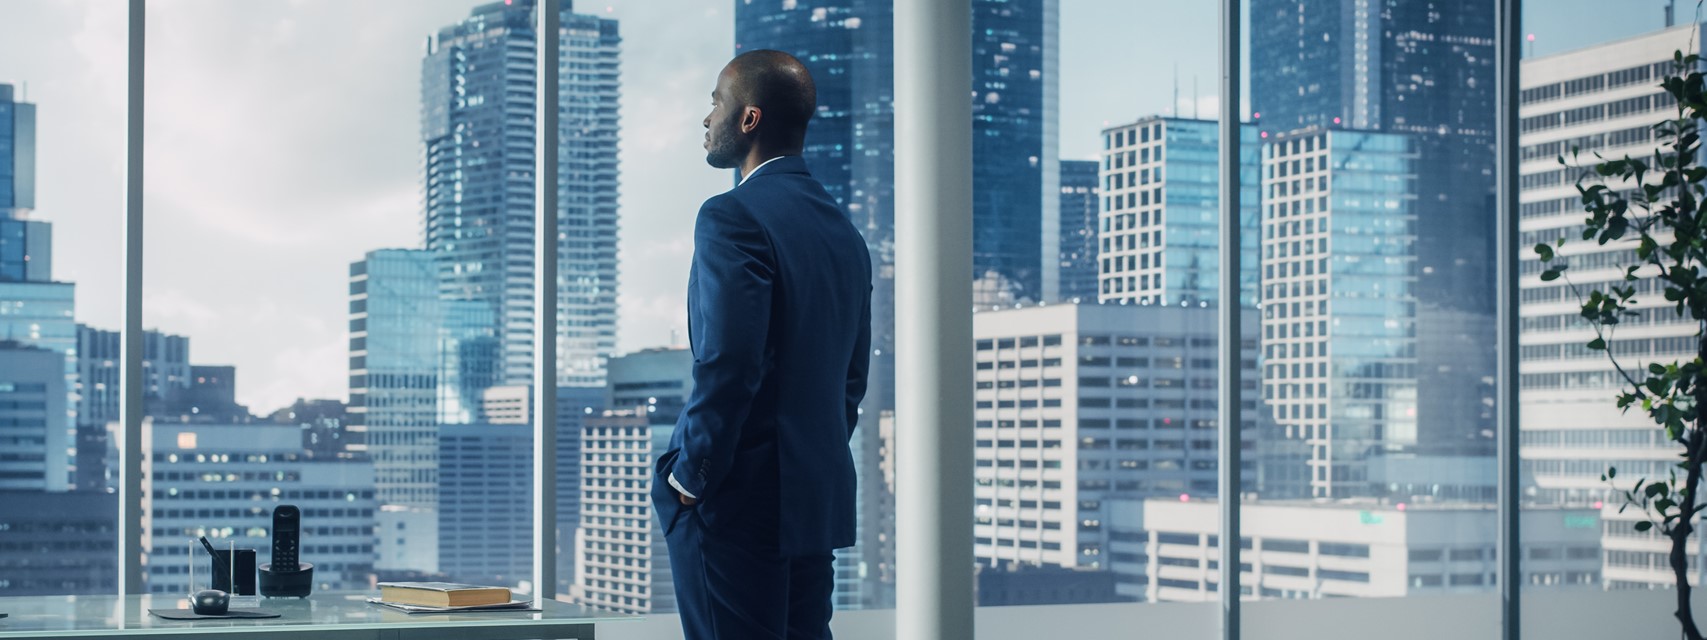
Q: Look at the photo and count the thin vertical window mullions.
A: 4